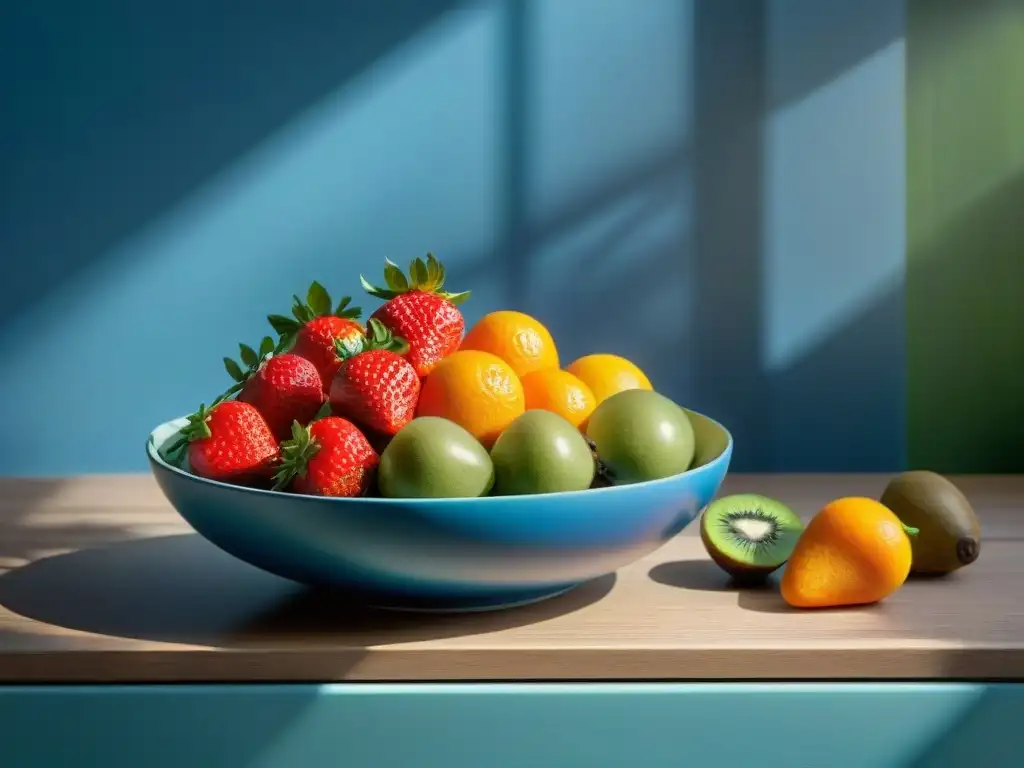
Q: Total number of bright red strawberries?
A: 6